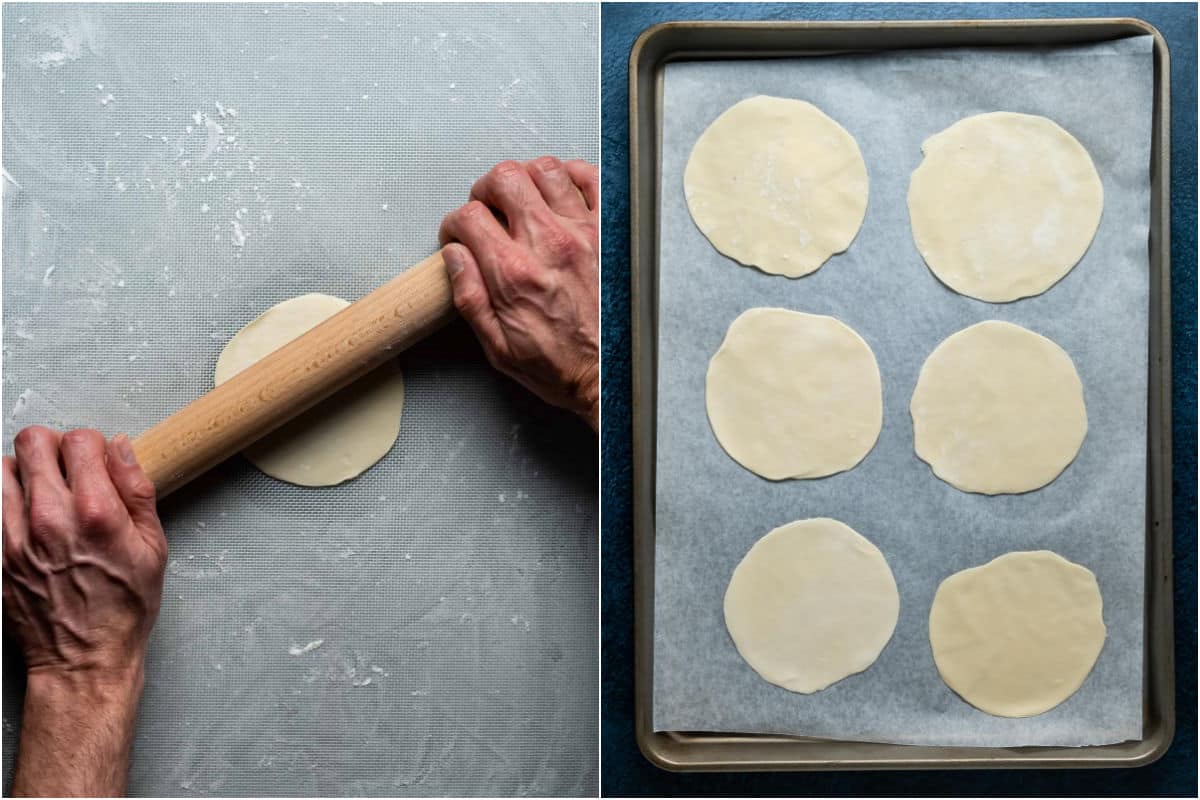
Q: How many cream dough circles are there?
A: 7